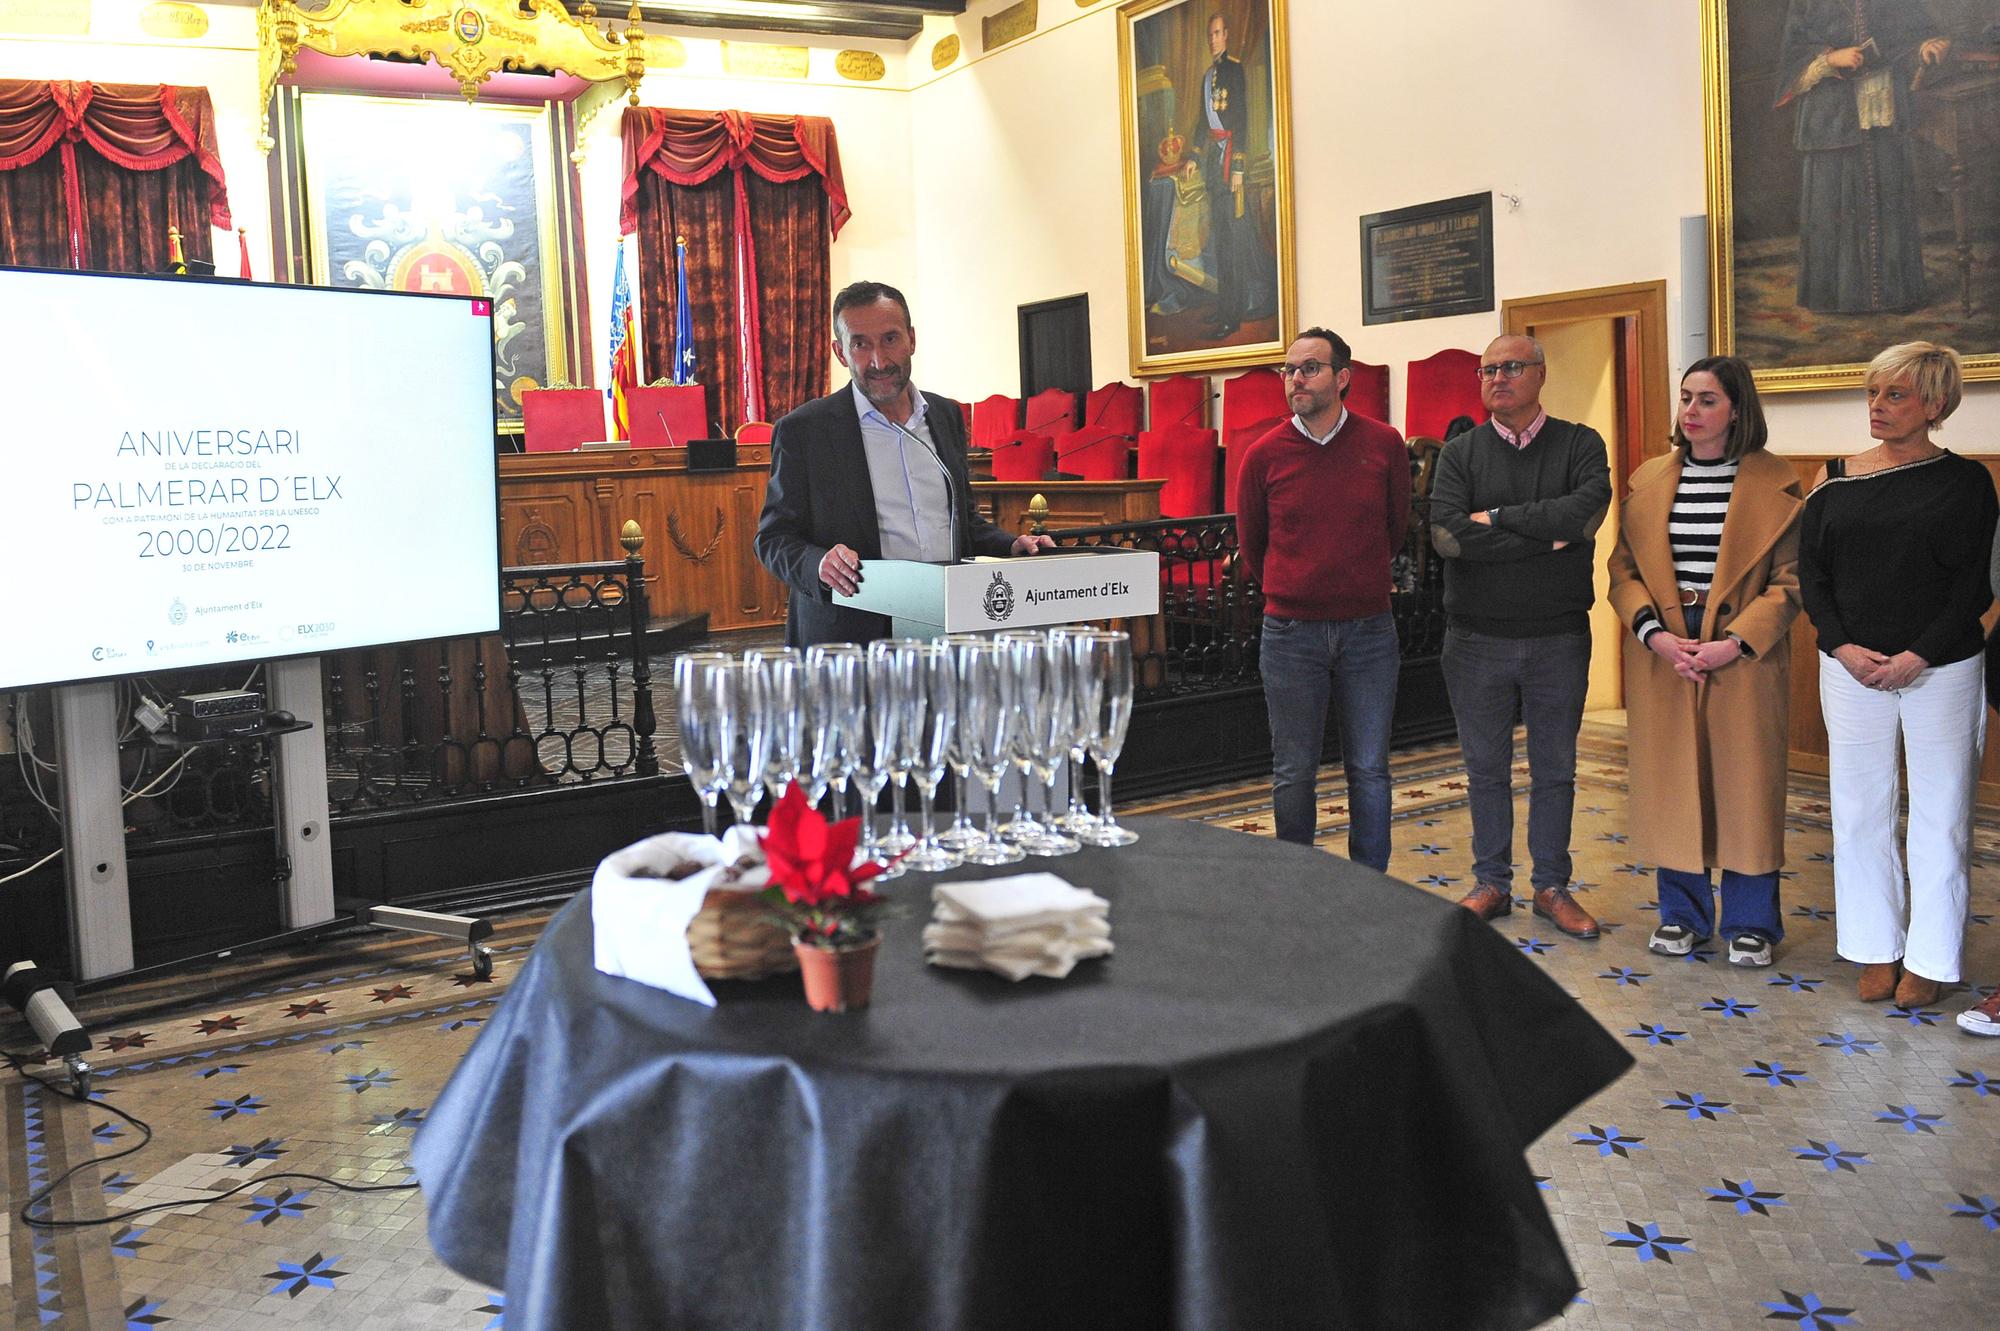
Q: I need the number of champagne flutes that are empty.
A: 14